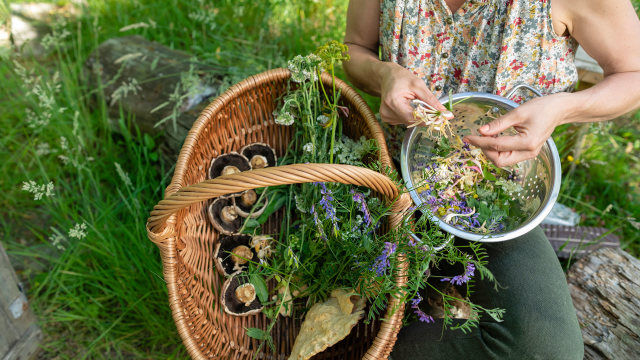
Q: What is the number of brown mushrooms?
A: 6